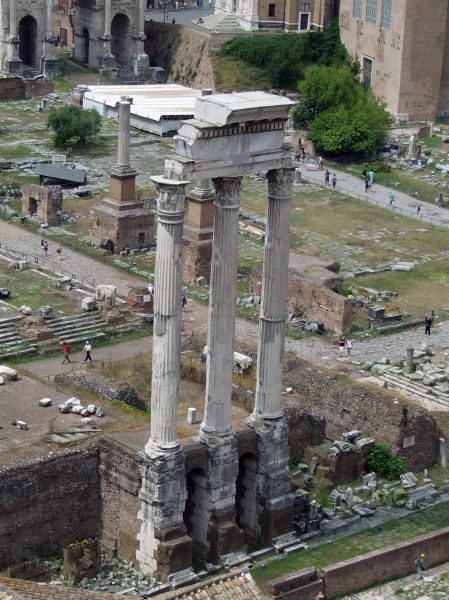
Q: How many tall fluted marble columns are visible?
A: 3